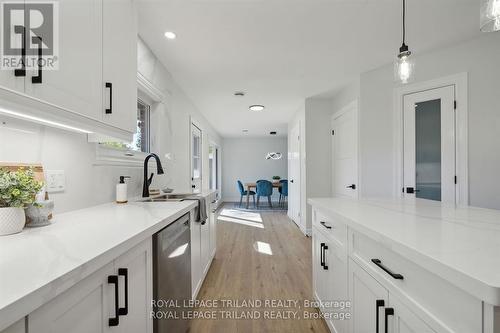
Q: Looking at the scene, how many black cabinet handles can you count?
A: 11